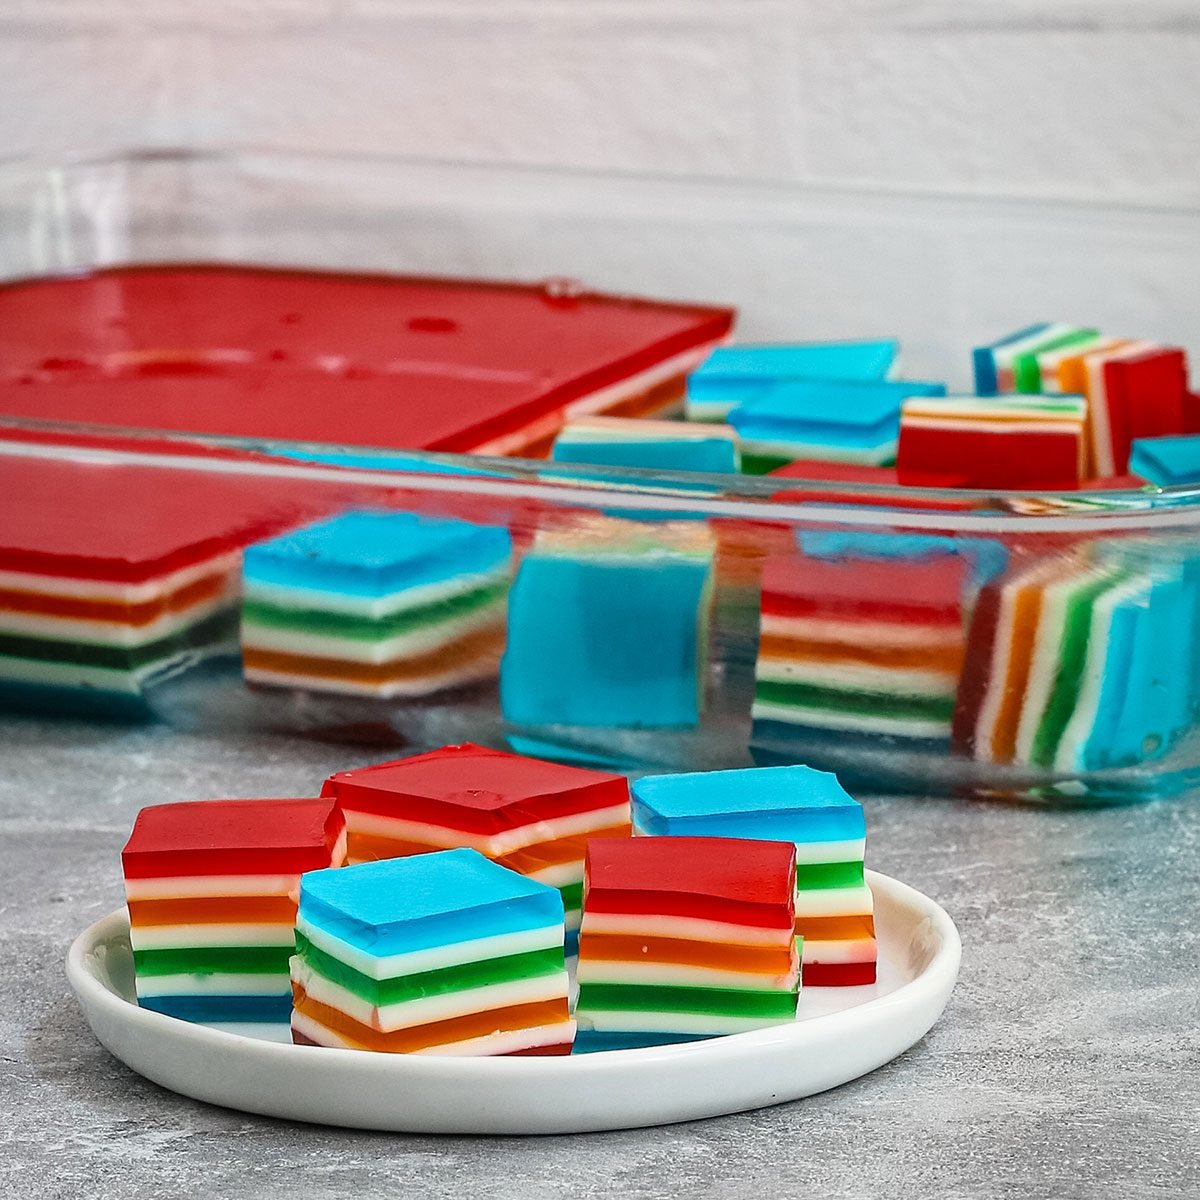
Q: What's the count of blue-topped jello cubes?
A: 6